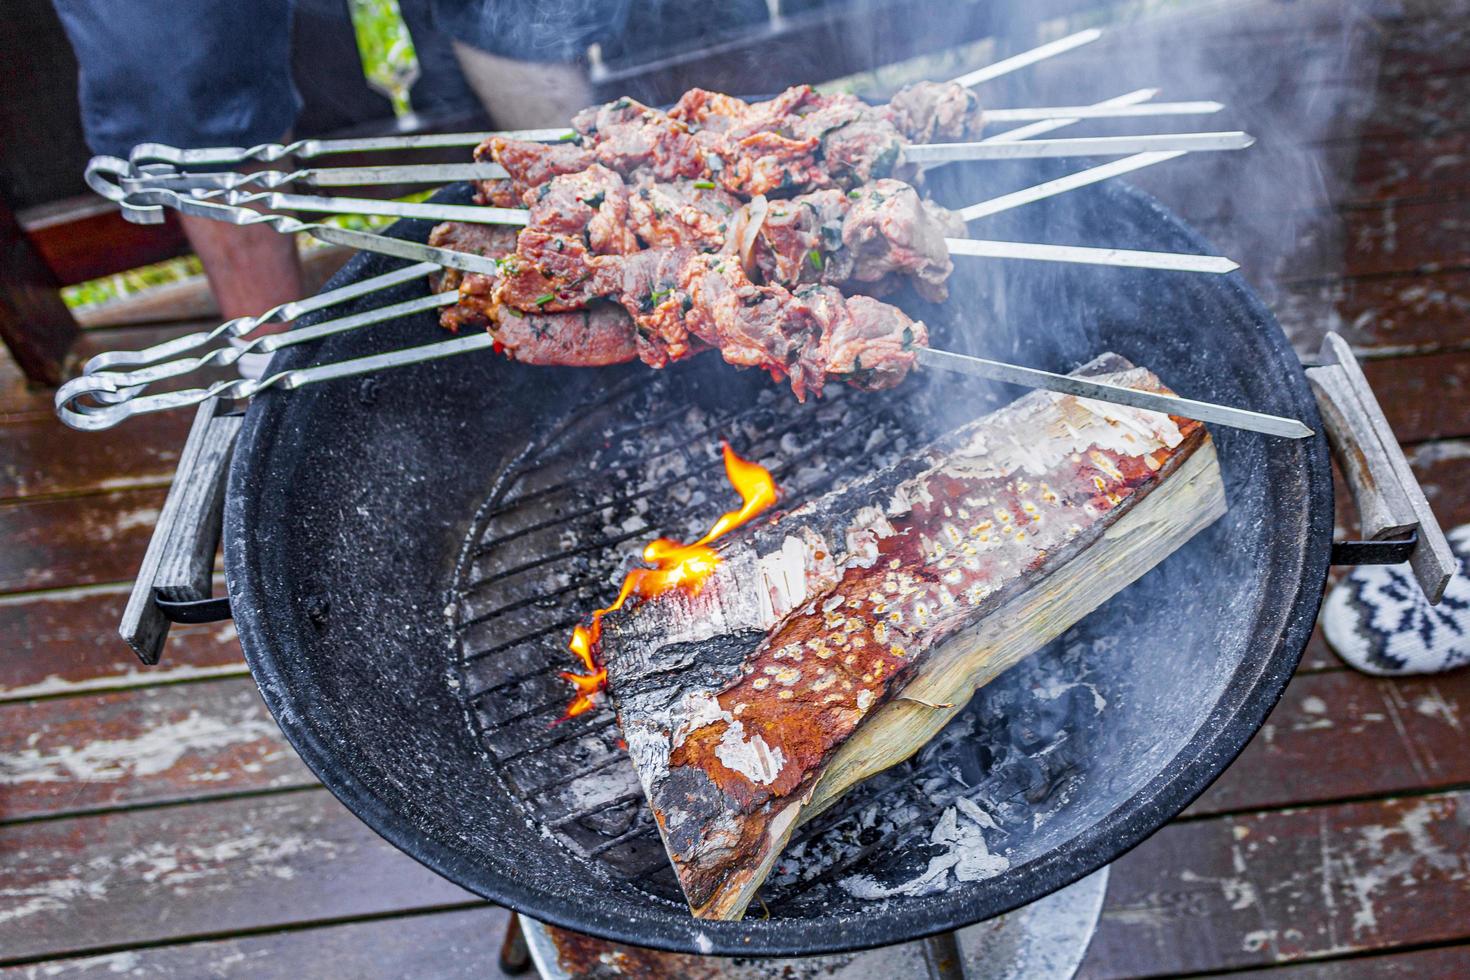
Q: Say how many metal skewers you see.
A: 7